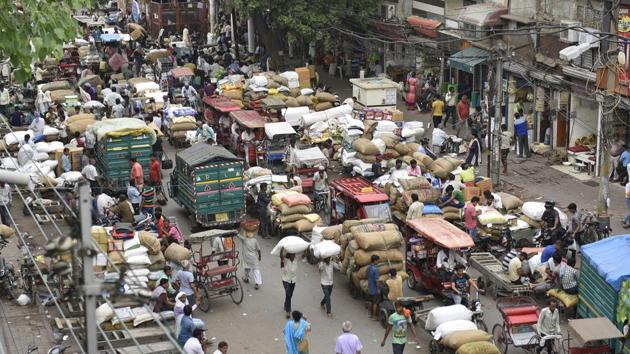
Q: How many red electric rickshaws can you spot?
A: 4